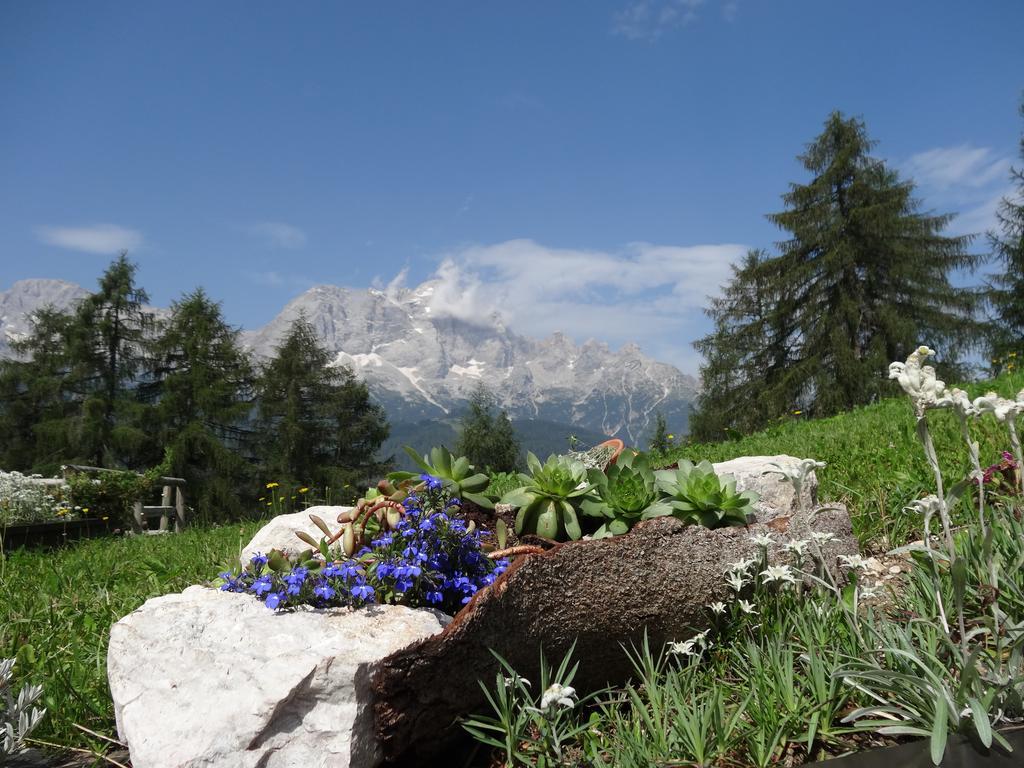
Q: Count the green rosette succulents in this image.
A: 4